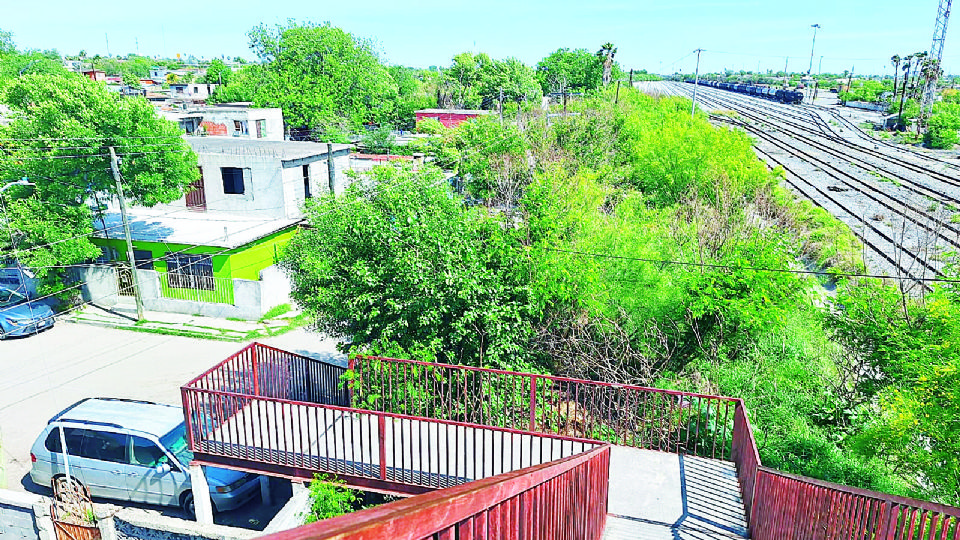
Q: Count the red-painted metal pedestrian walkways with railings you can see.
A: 1